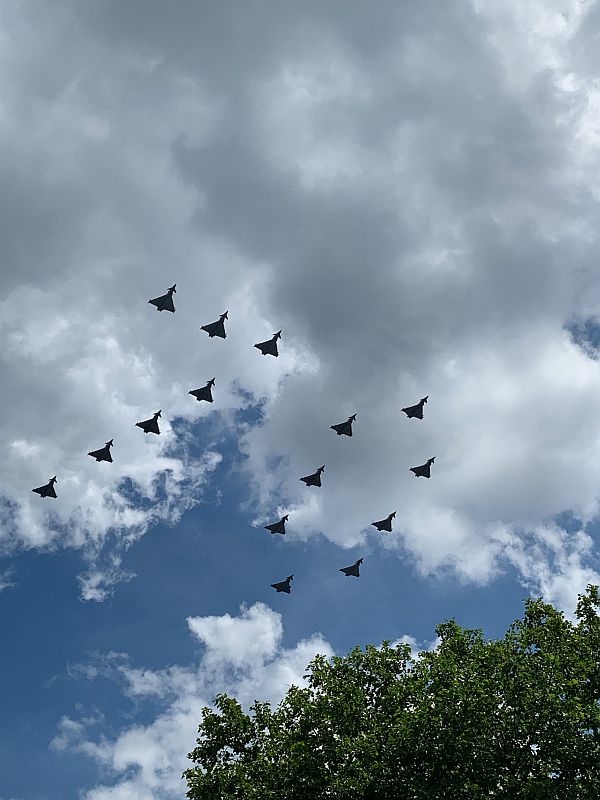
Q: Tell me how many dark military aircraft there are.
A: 15